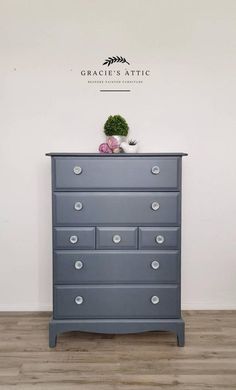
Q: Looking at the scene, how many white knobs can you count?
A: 11